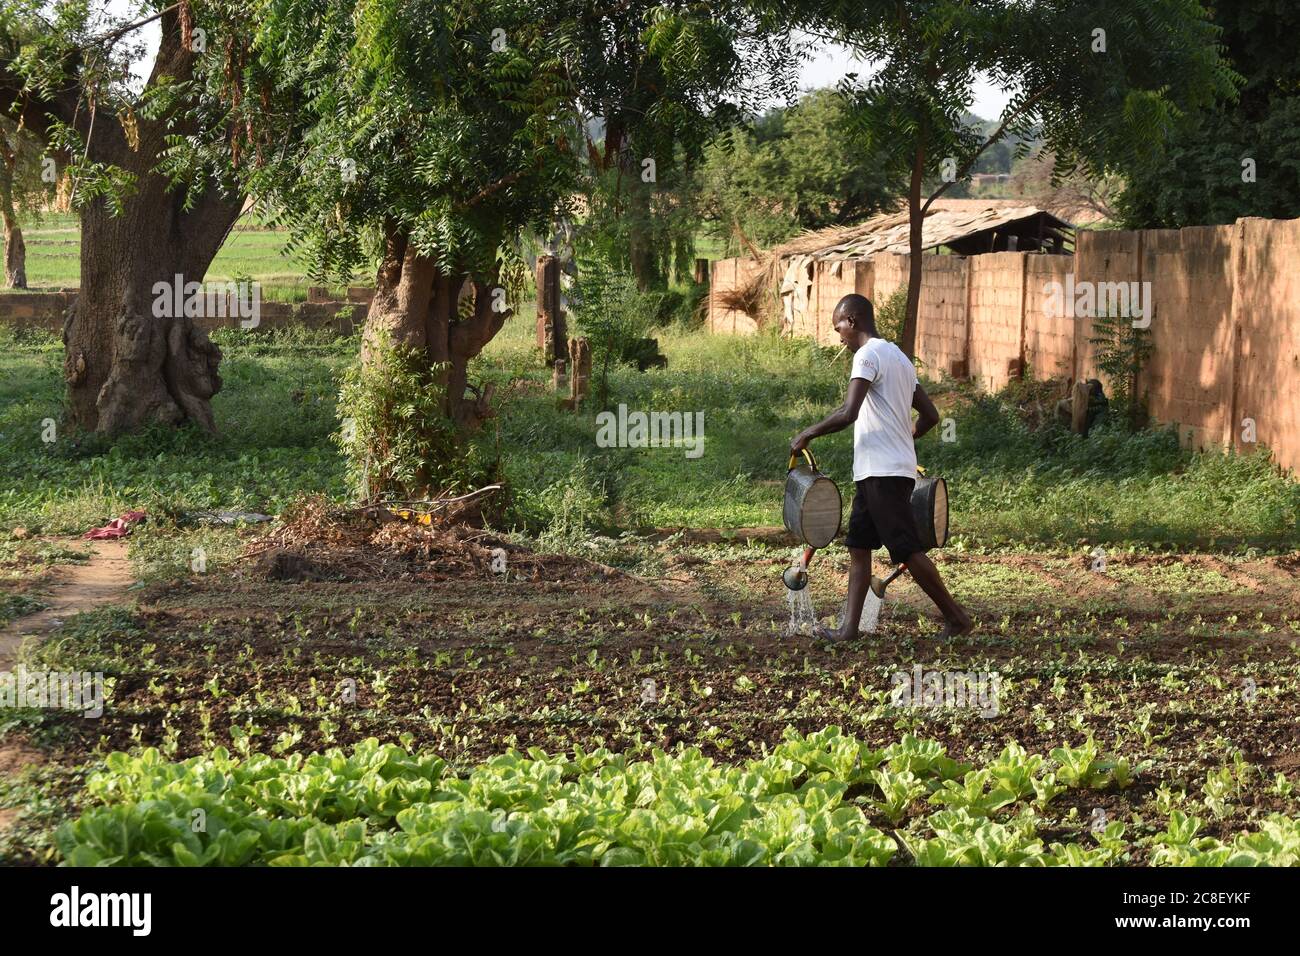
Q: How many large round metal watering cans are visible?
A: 2